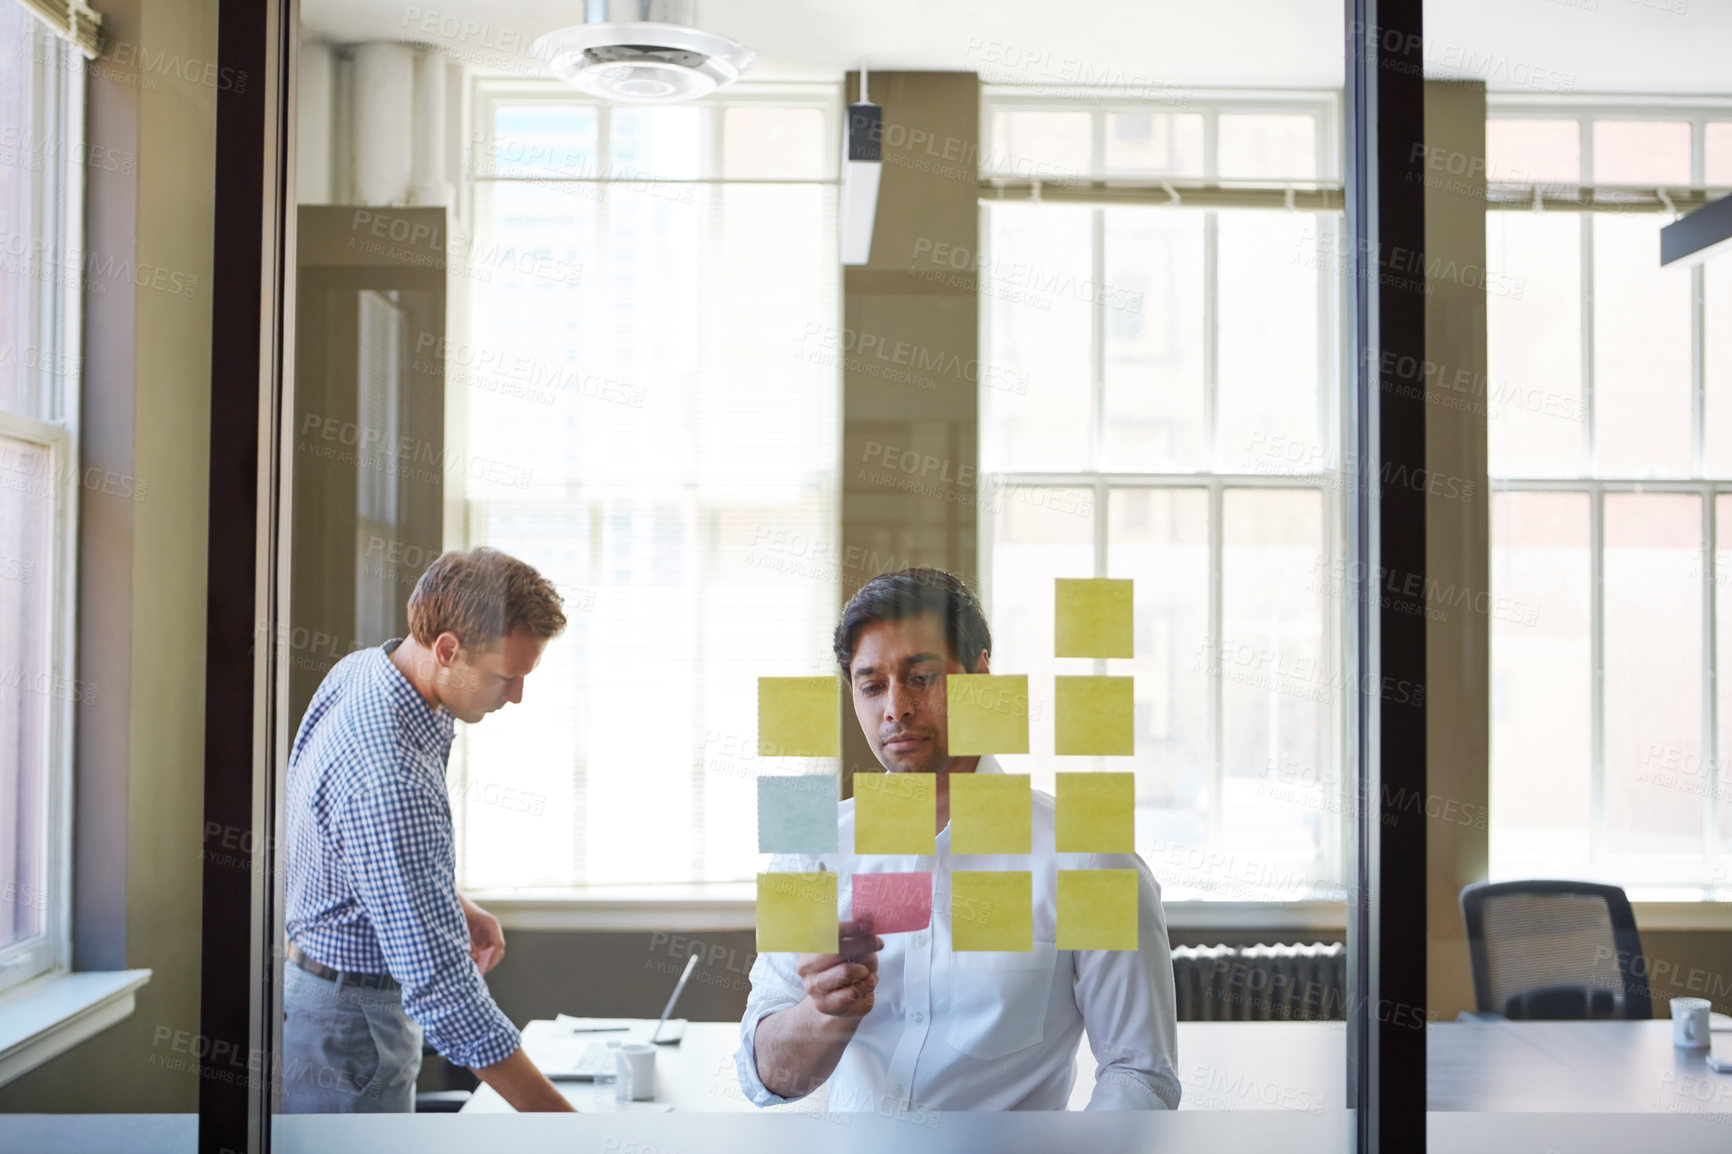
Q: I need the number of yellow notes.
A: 10